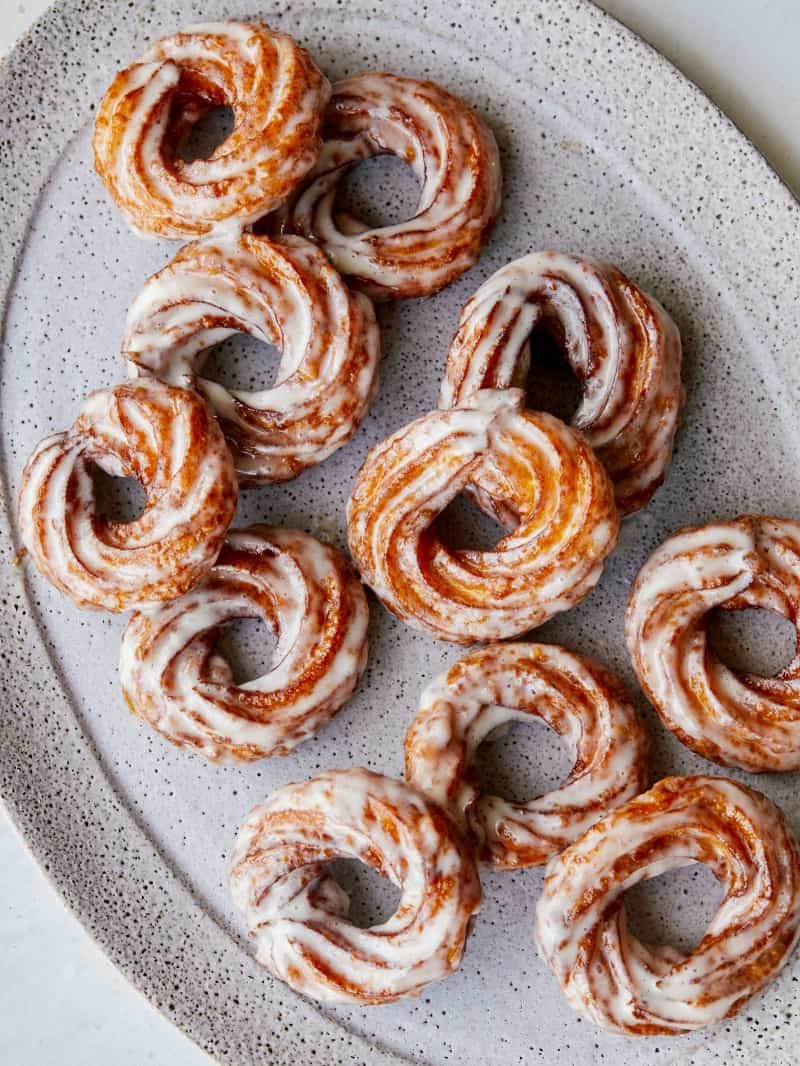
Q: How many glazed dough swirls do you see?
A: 11